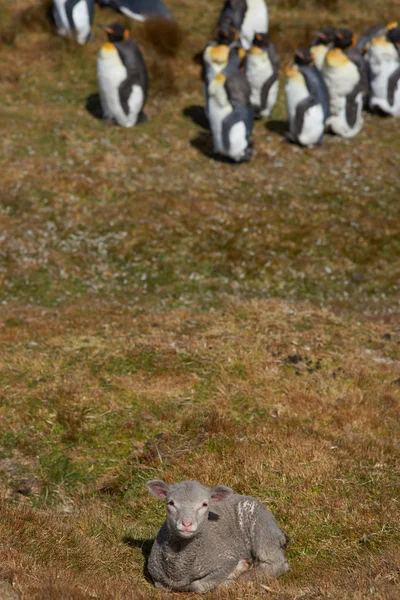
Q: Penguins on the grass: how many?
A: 12